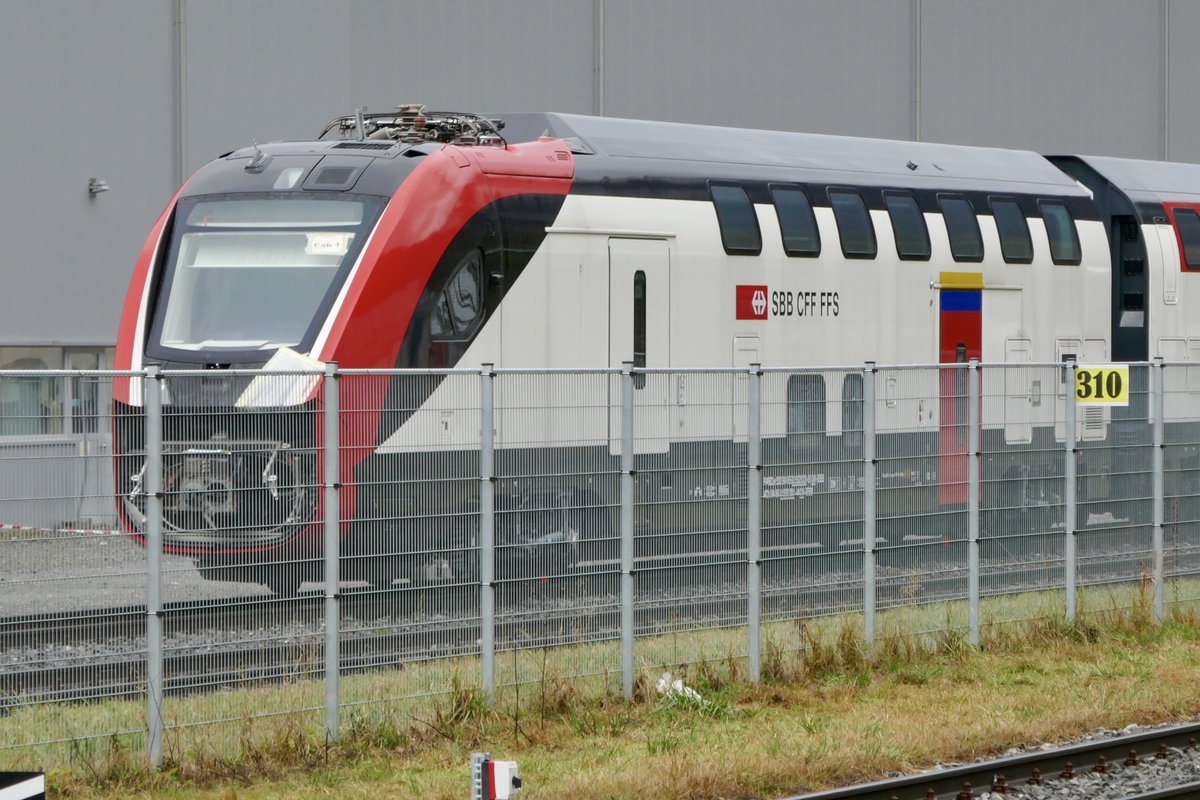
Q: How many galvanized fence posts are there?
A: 9